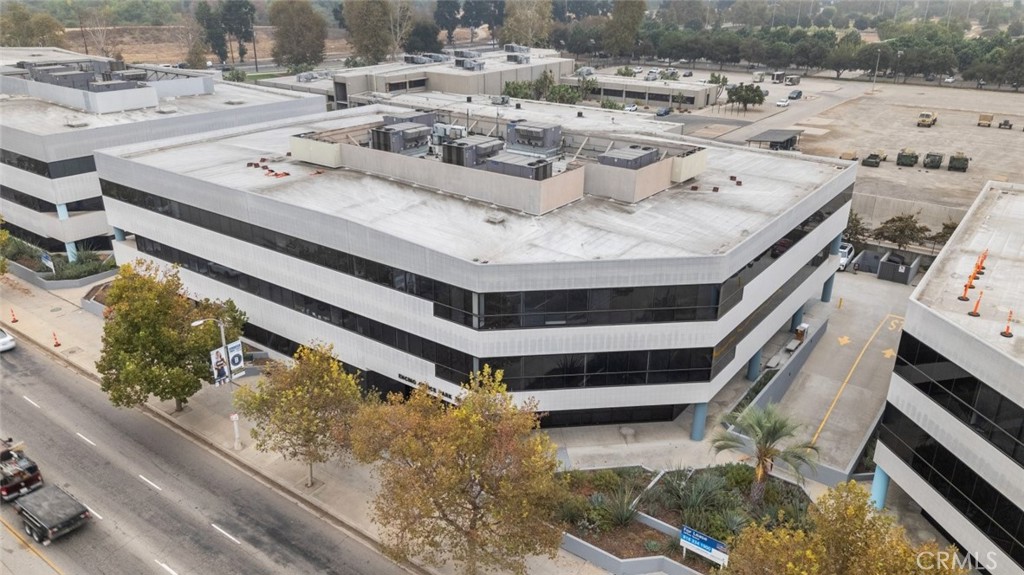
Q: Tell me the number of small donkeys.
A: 0